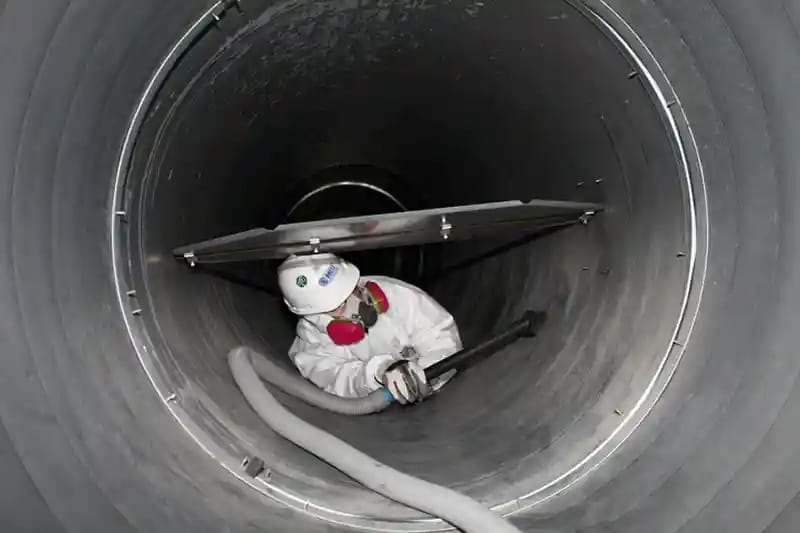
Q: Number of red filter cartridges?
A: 2